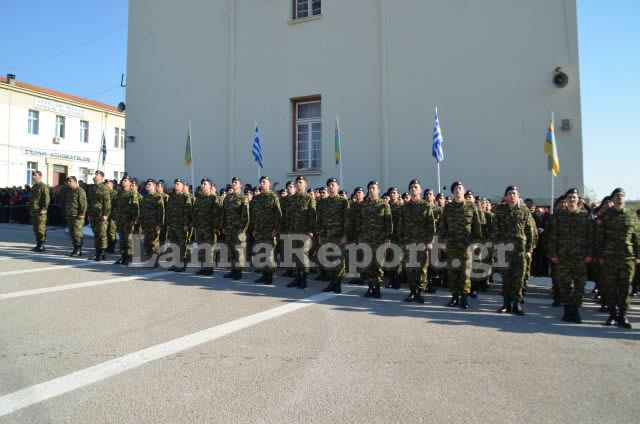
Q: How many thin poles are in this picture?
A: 6